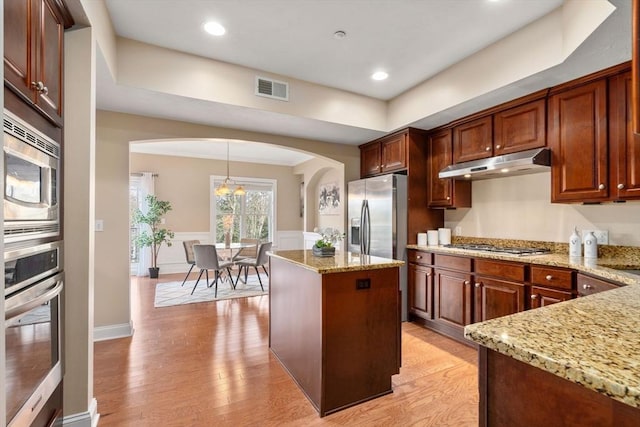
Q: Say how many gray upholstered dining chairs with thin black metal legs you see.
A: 4